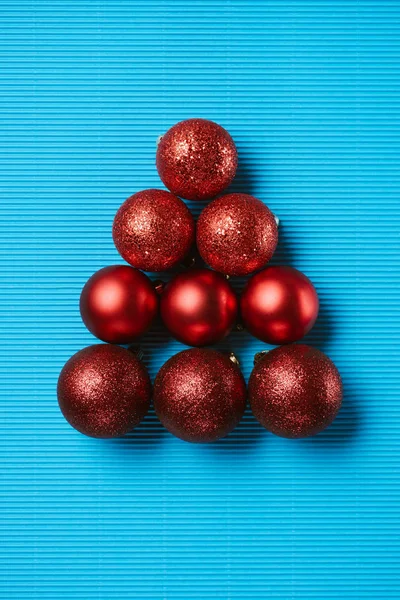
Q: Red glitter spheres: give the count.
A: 6